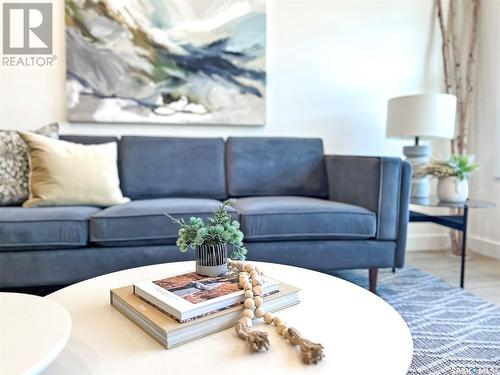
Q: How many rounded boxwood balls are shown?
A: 0